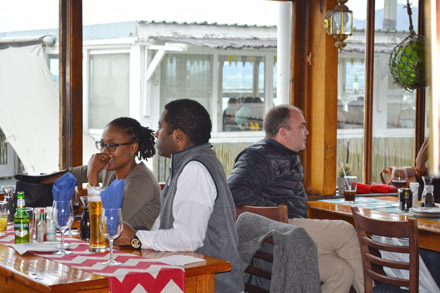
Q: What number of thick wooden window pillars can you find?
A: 2